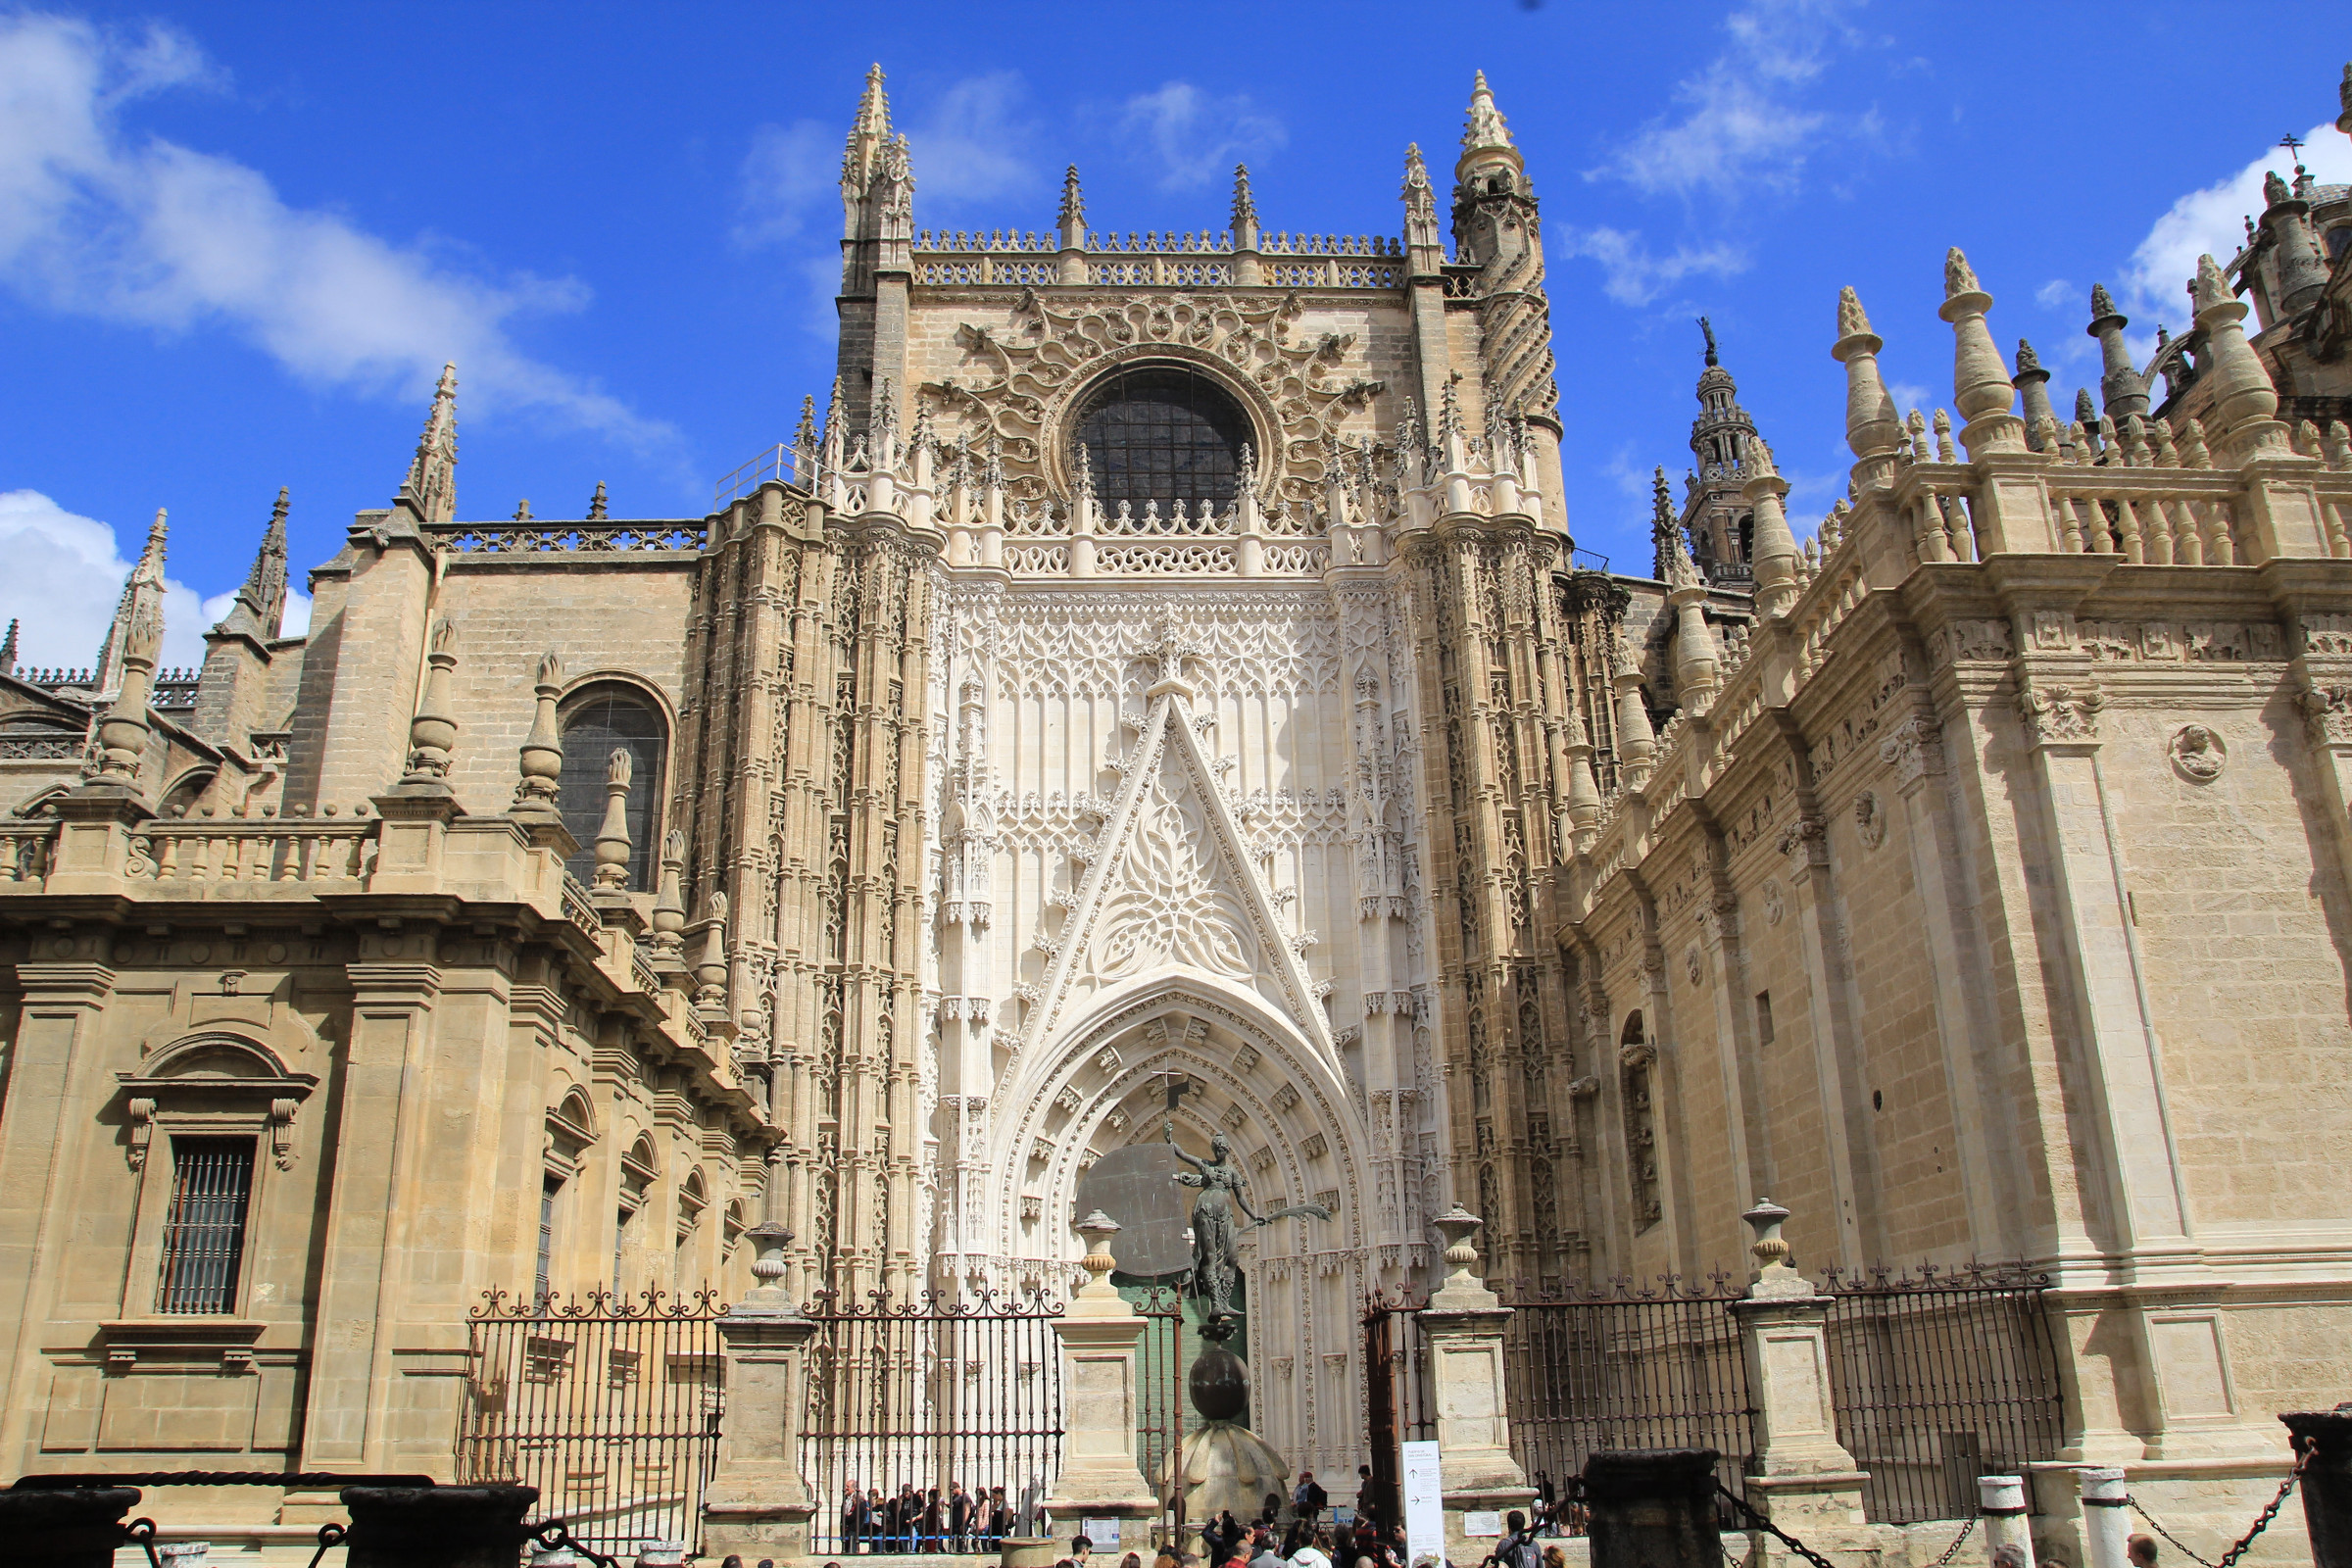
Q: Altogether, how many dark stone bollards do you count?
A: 4